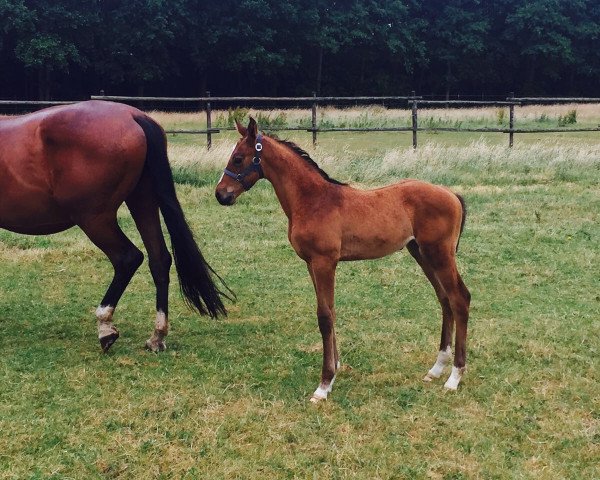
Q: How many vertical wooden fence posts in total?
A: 4